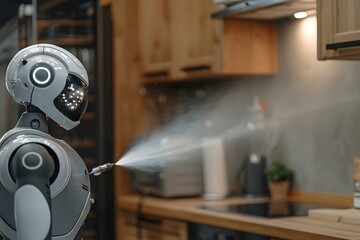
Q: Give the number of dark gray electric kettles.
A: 1